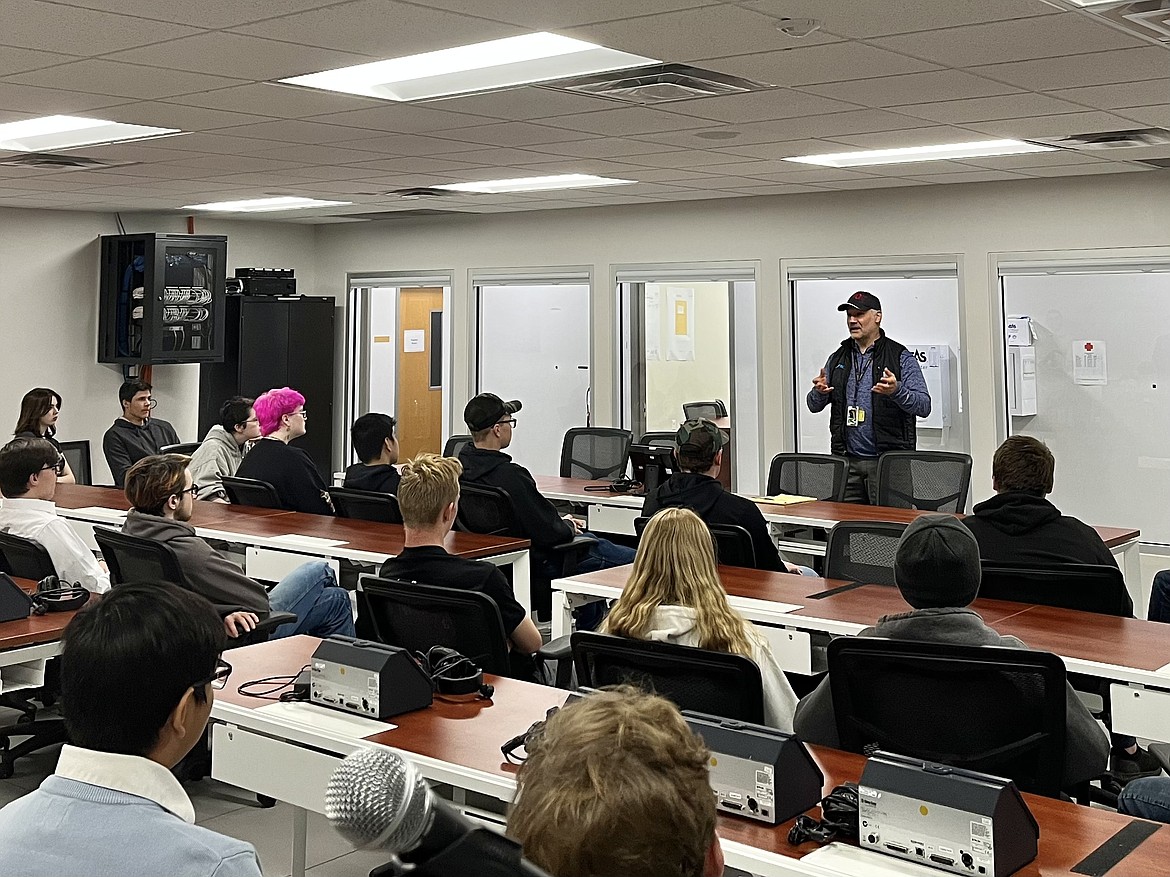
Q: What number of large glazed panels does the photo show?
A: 5